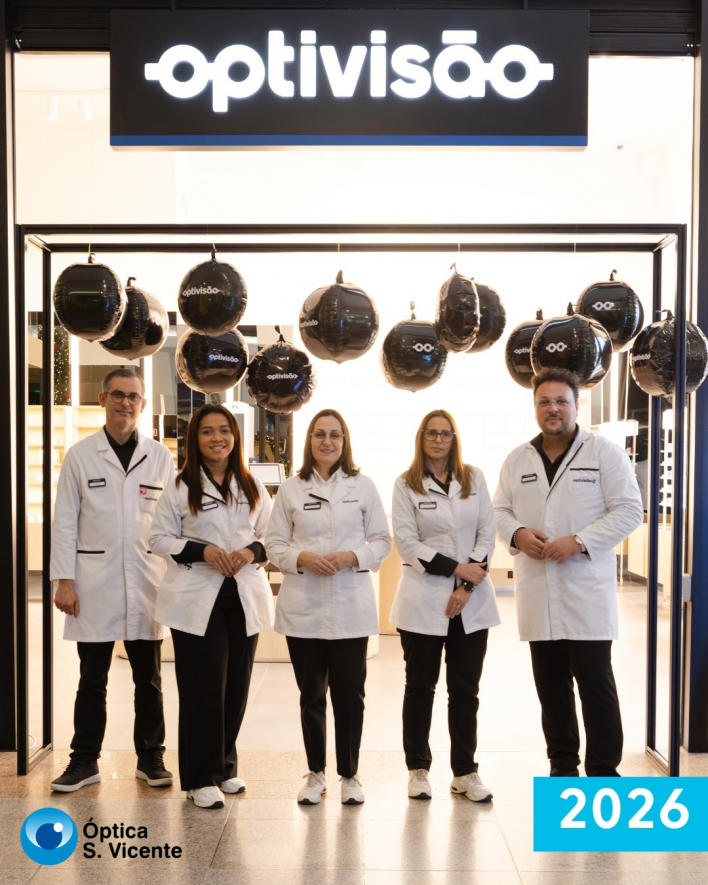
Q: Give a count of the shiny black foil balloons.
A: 13